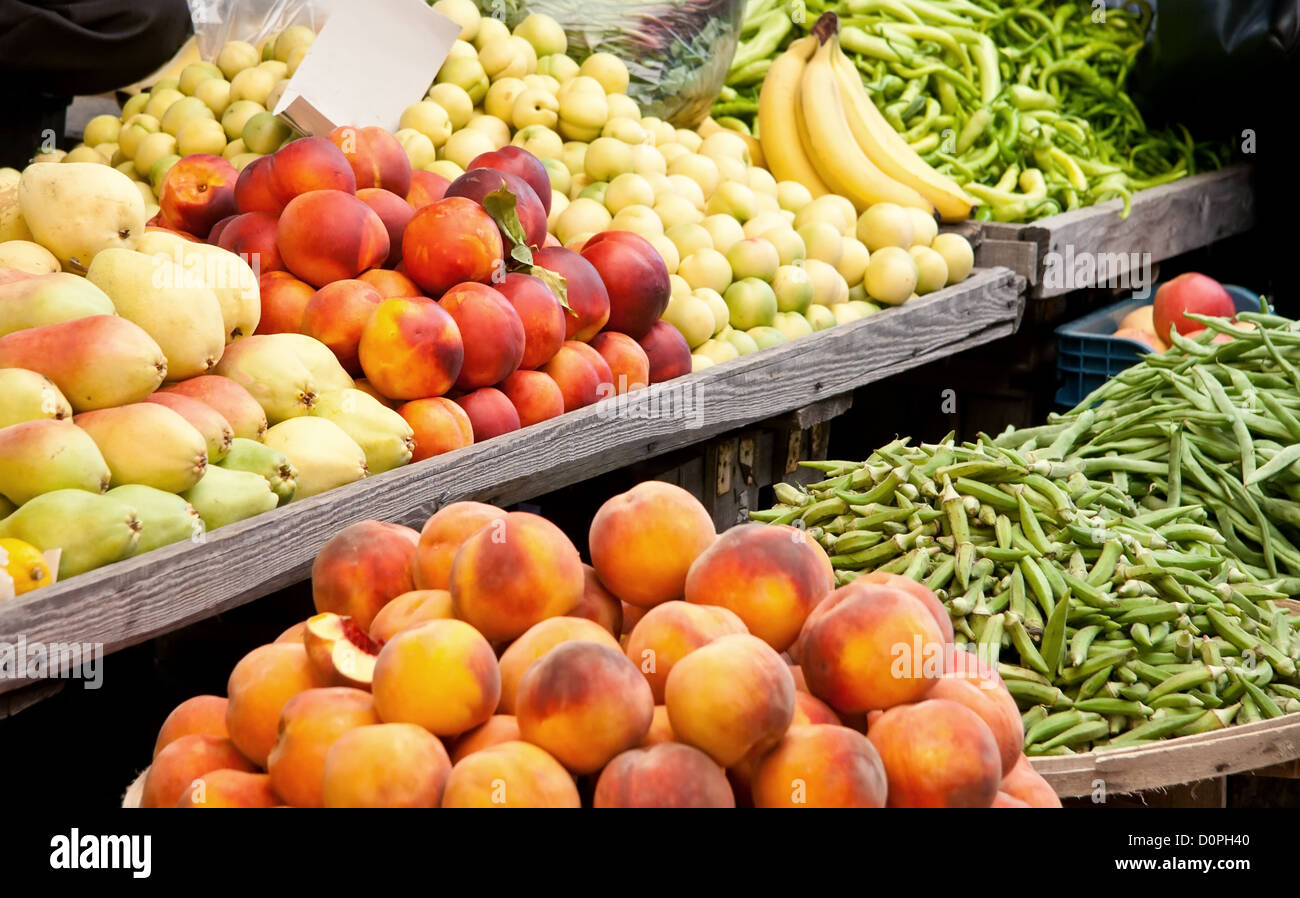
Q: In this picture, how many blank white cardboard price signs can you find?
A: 1